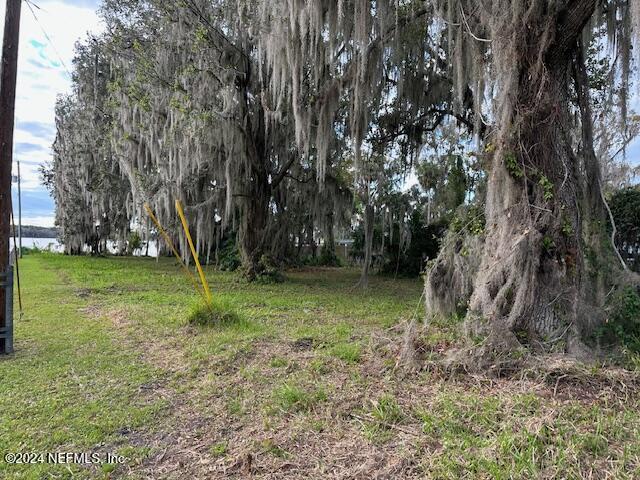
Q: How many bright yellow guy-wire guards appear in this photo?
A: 2